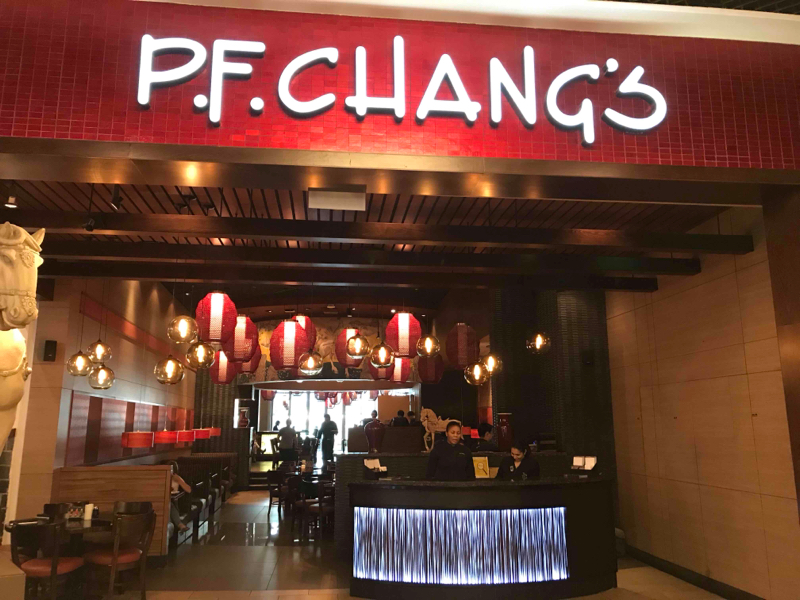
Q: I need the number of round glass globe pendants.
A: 13